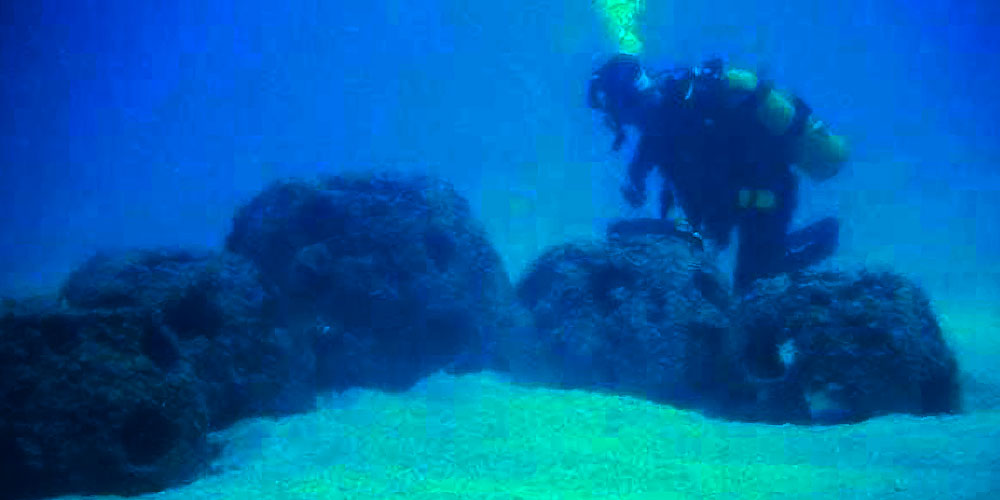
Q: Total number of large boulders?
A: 5